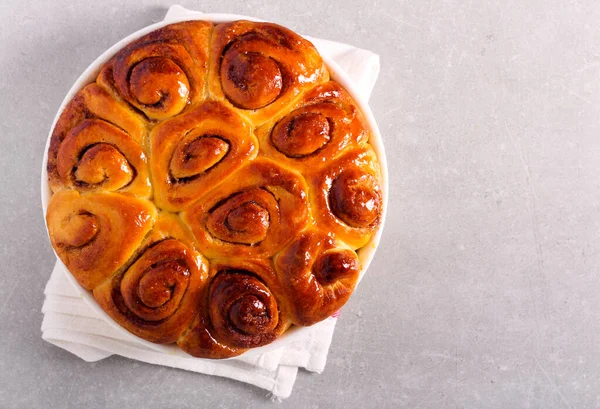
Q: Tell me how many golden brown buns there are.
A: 11